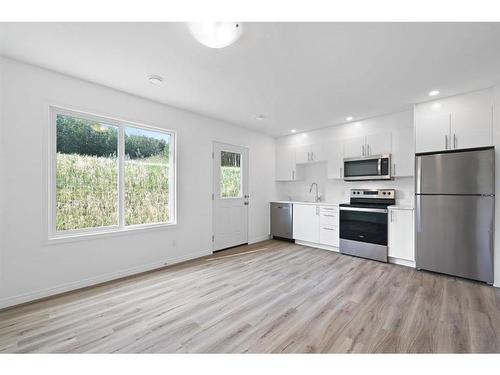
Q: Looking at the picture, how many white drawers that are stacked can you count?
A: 3